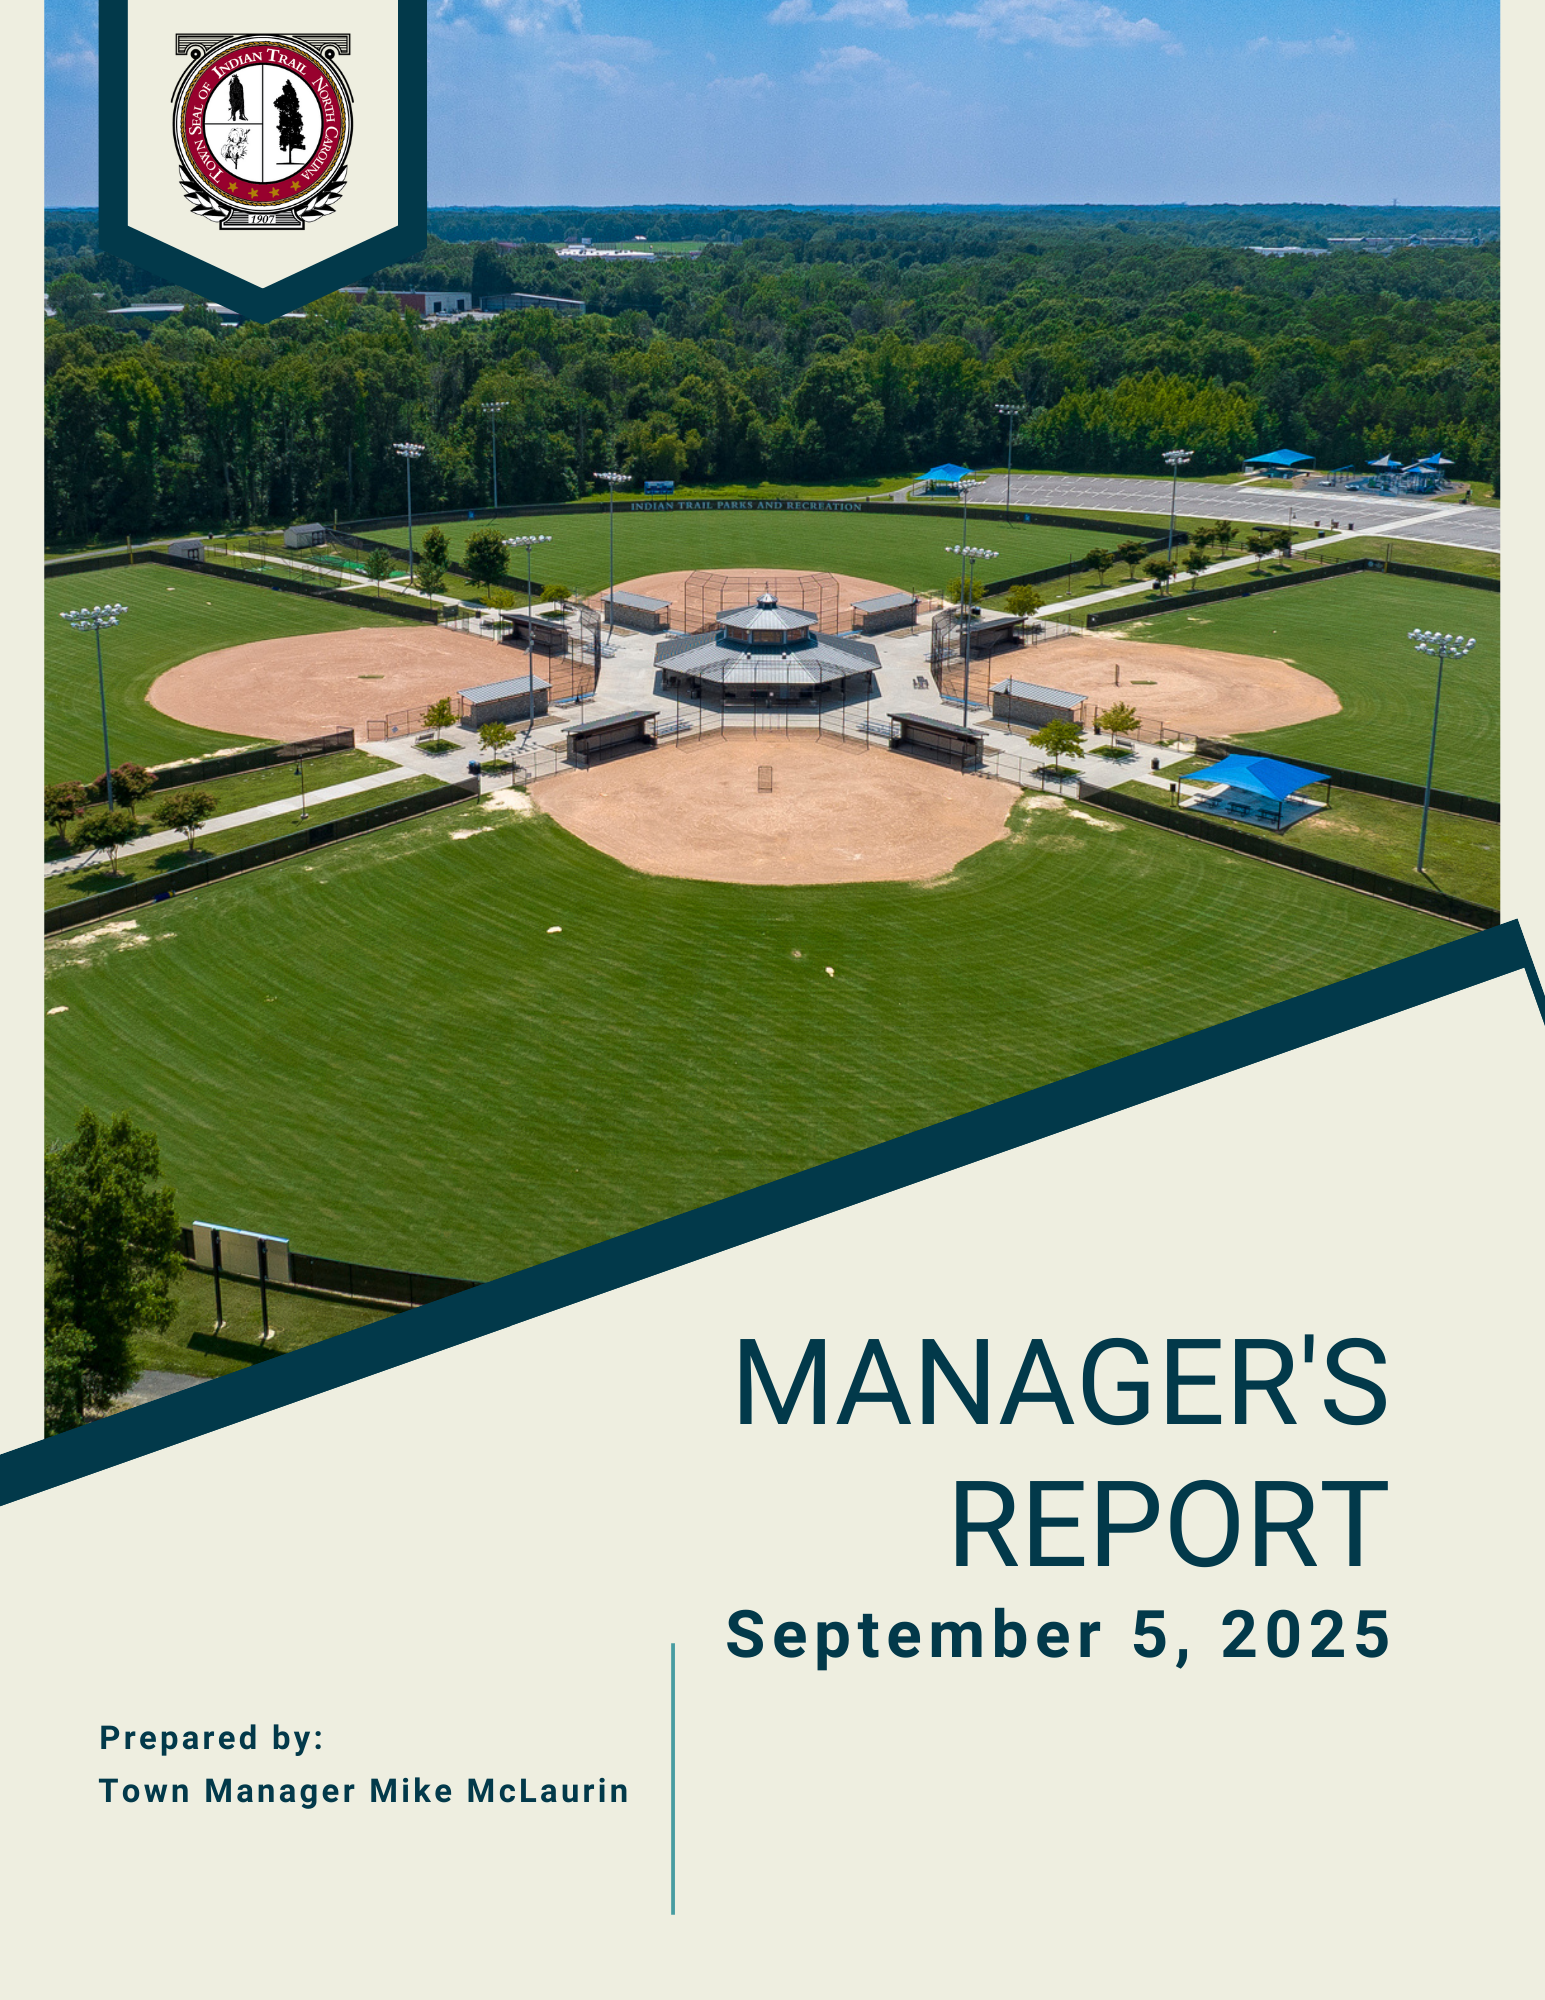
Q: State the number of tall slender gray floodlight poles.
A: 10